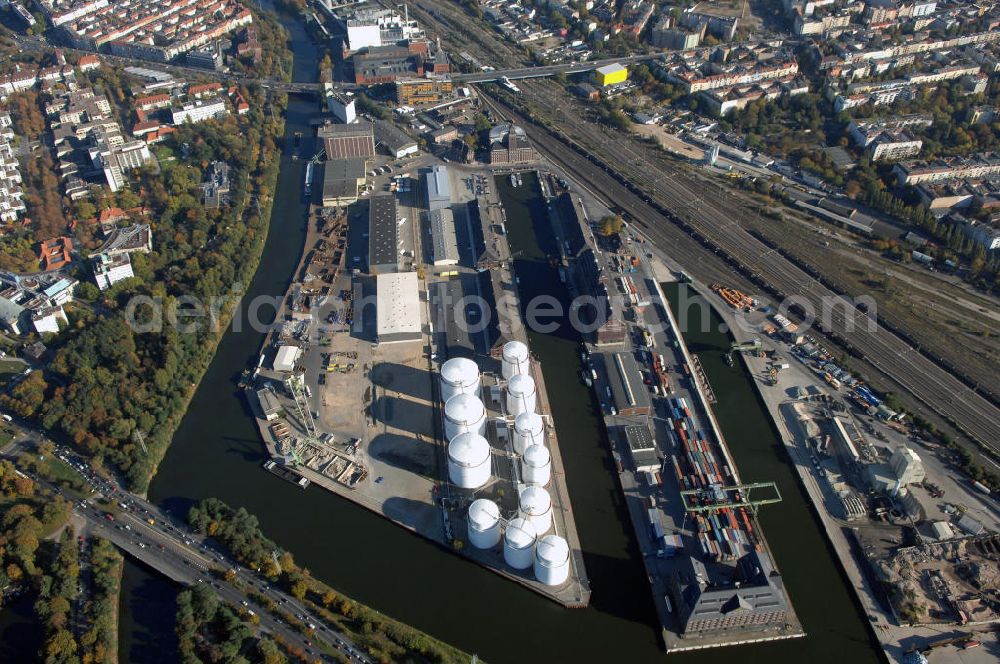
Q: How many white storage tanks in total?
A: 11